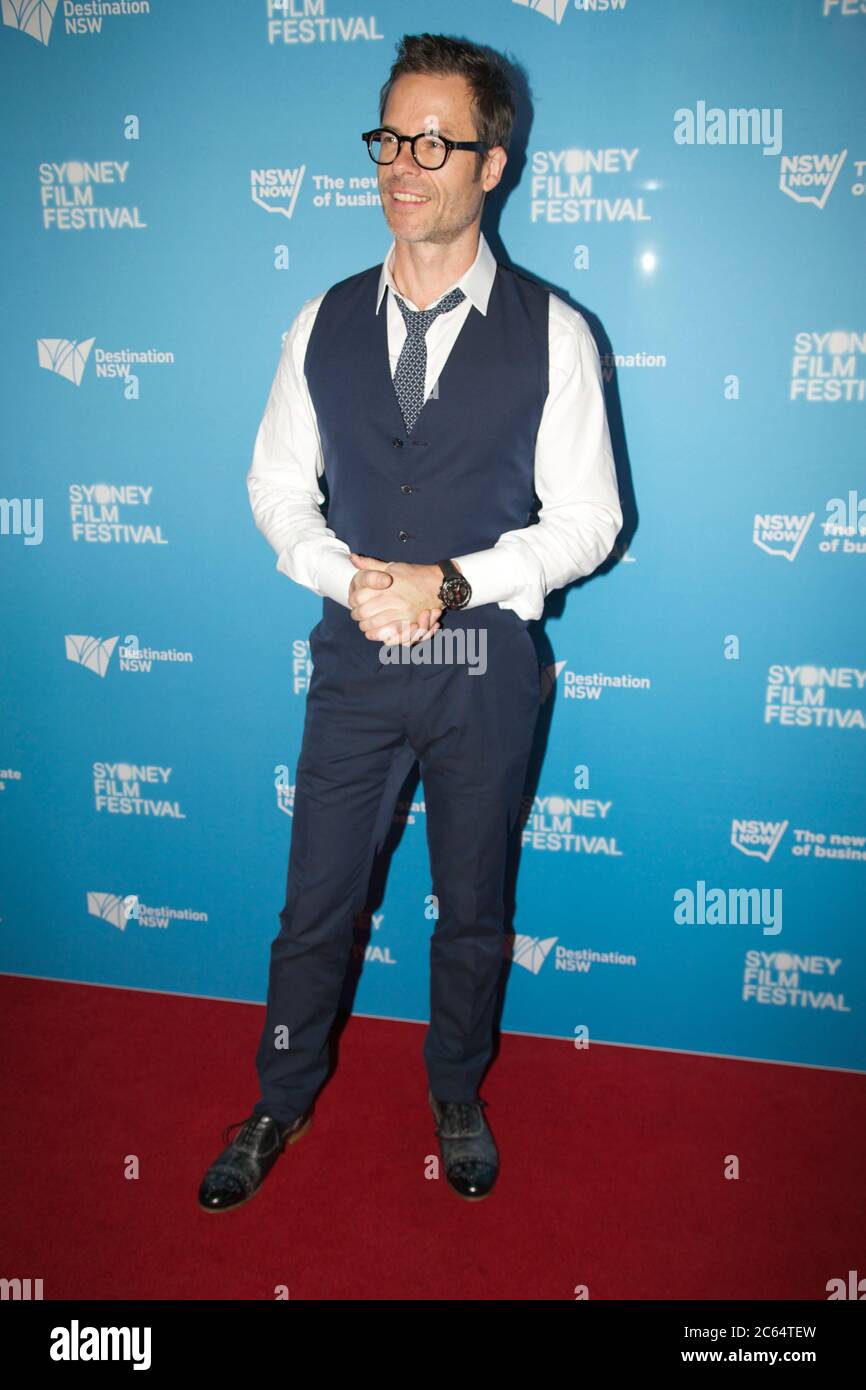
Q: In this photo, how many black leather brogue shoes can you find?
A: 2